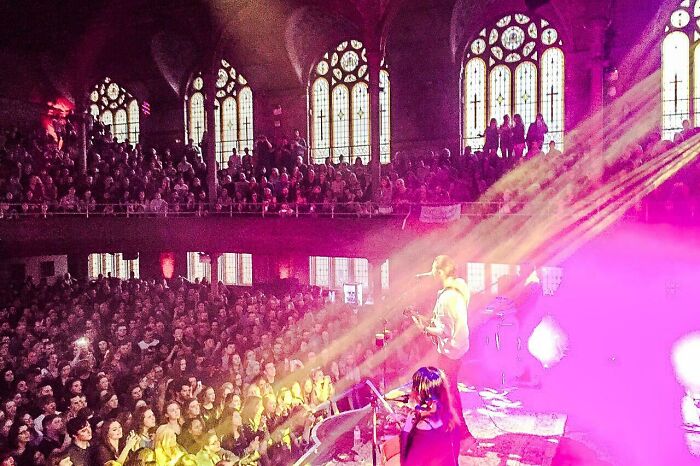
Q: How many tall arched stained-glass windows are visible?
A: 5